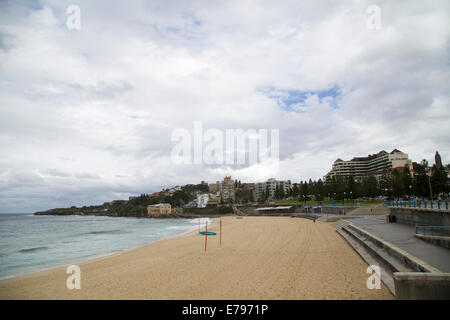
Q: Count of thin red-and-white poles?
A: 3